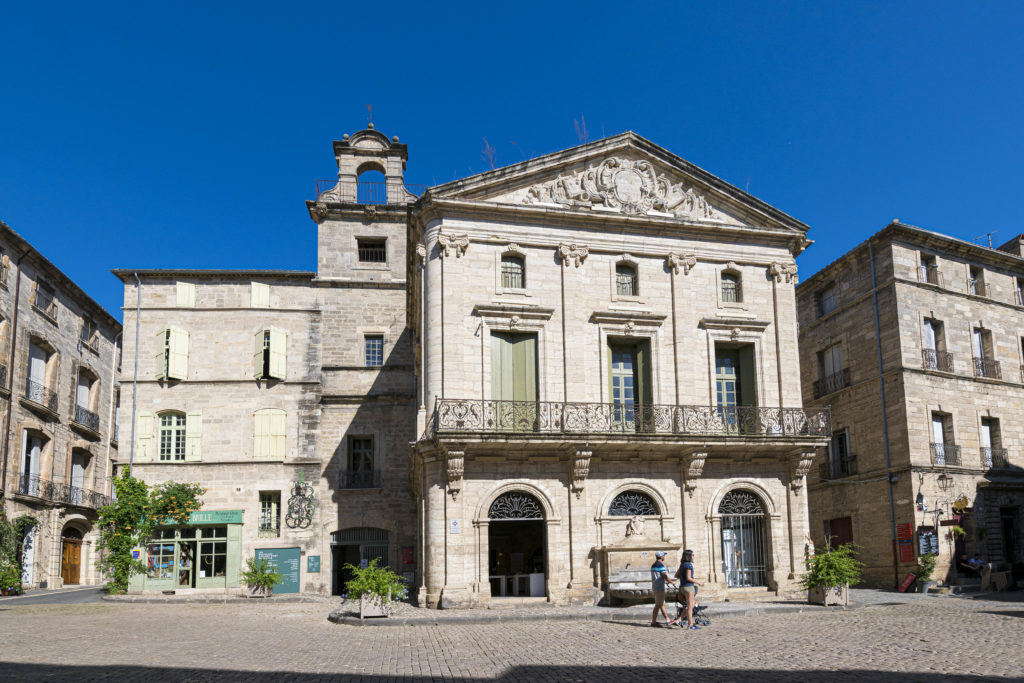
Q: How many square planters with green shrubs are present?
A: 3